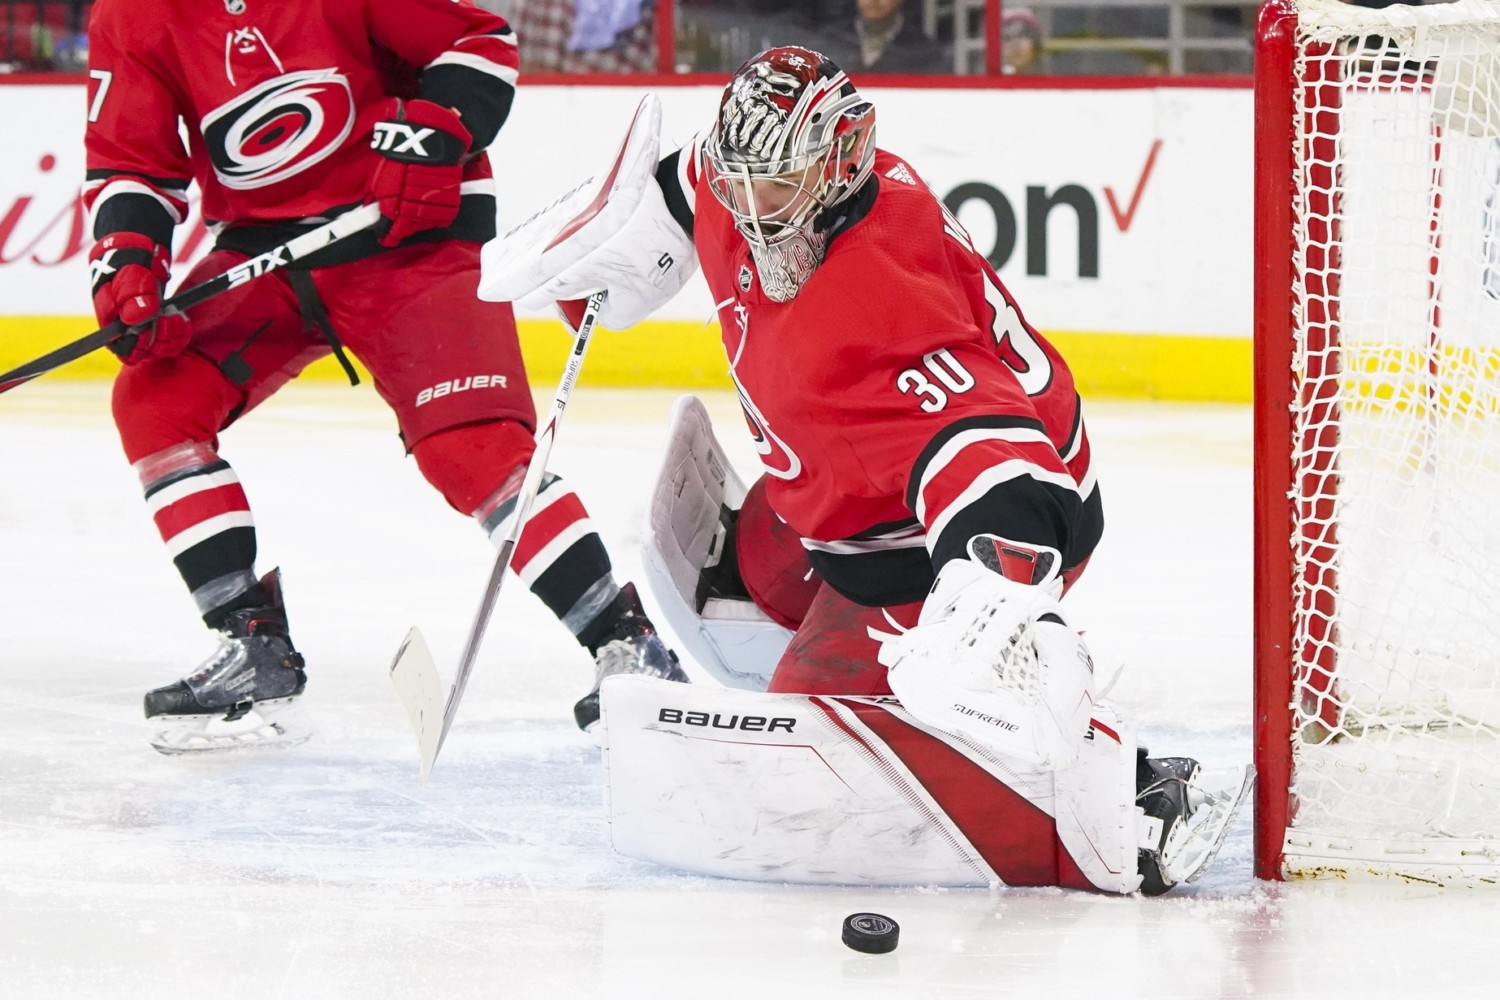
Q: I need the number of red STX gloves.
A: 2